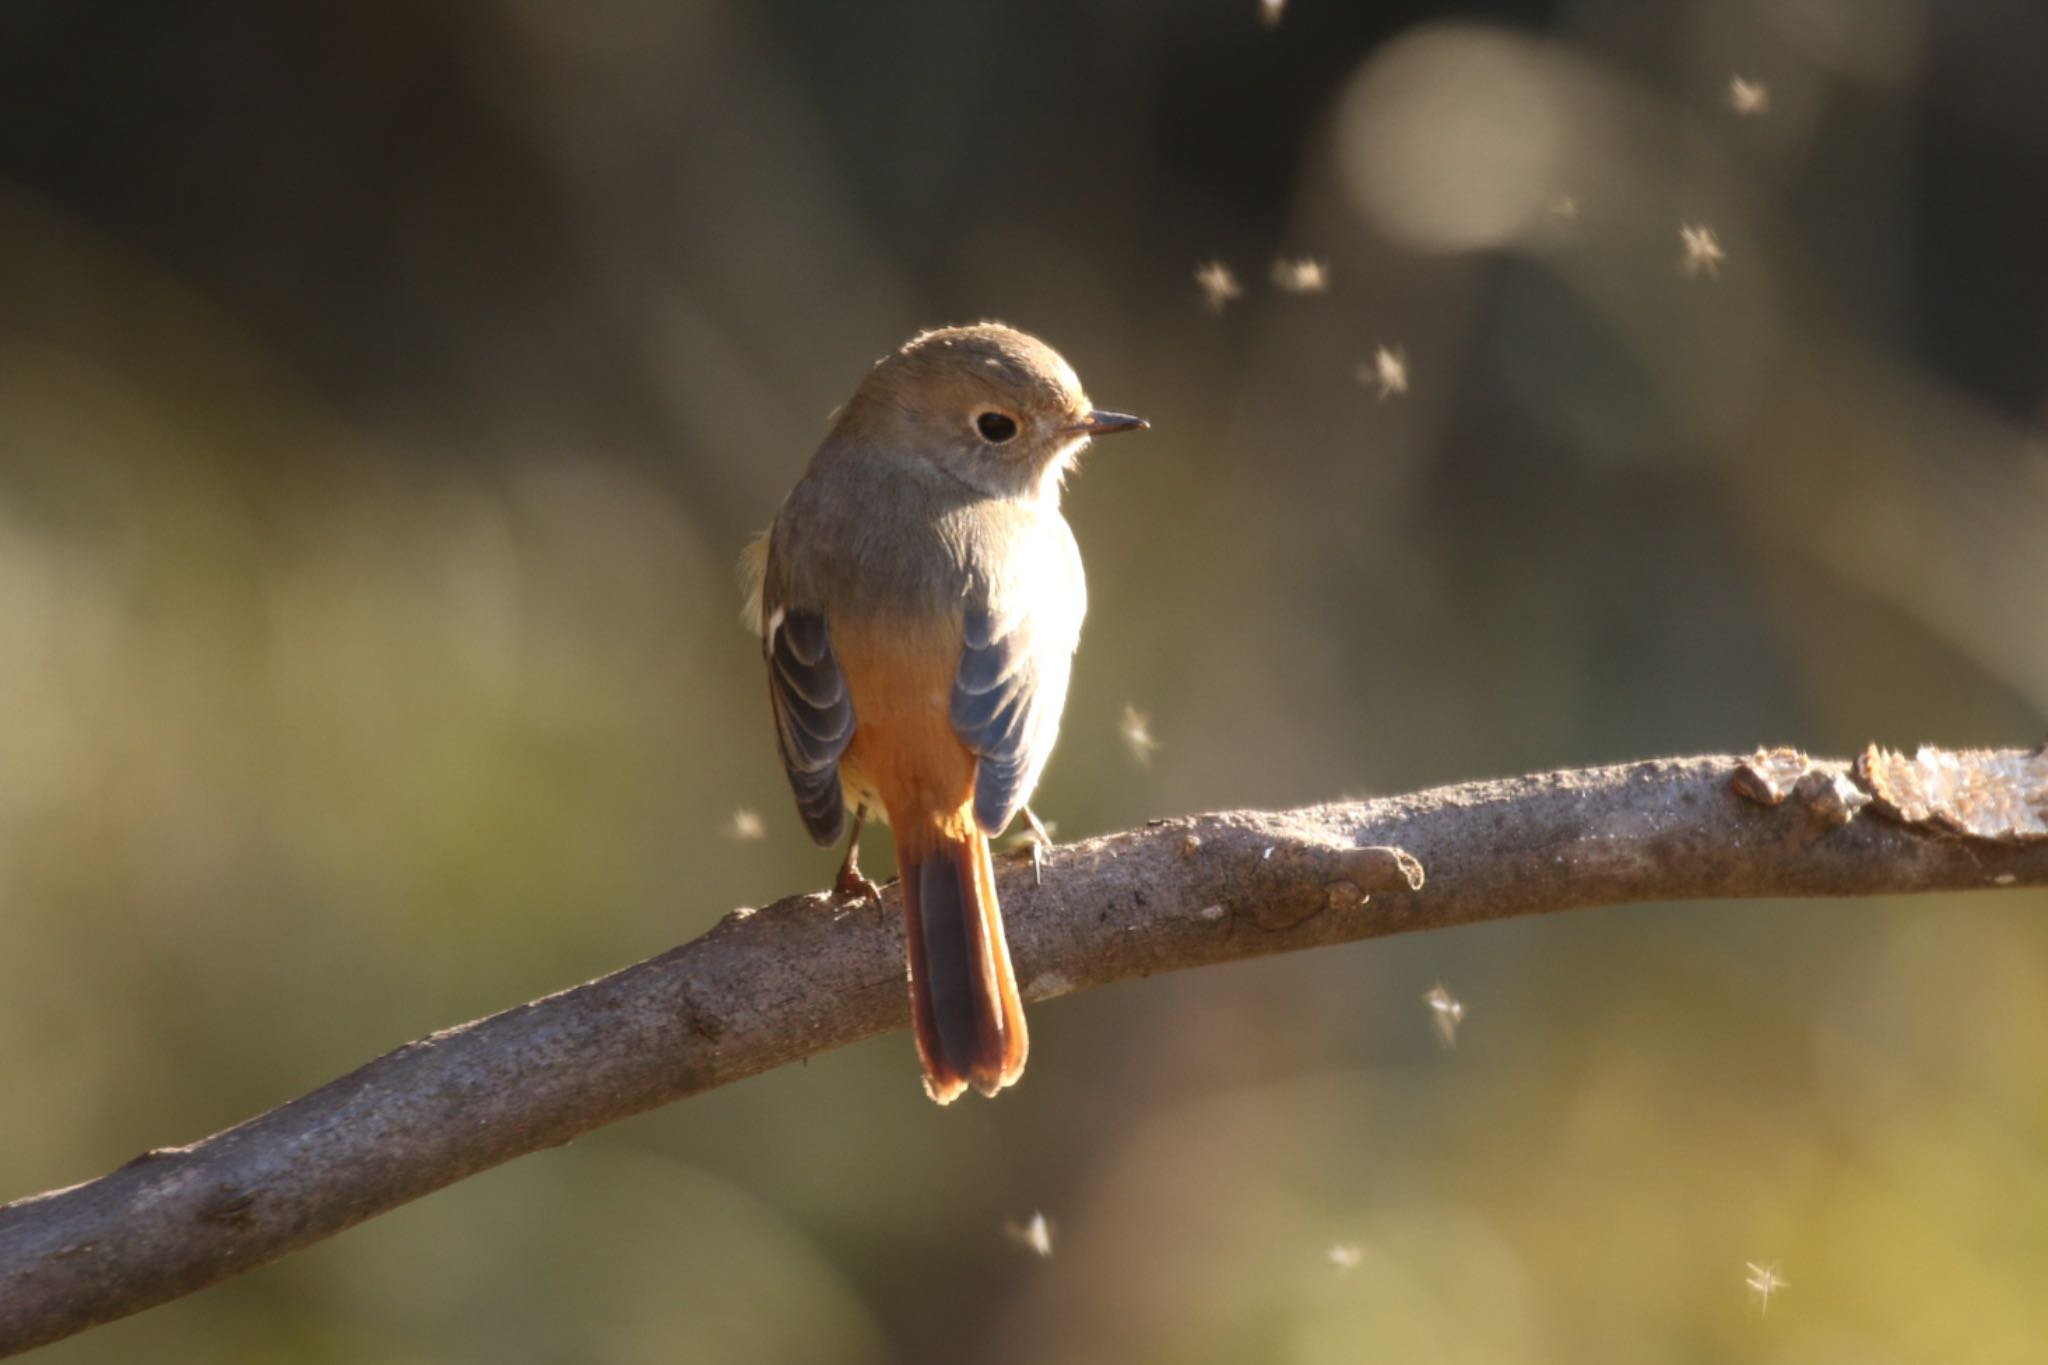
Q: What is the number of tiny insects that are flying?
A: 13